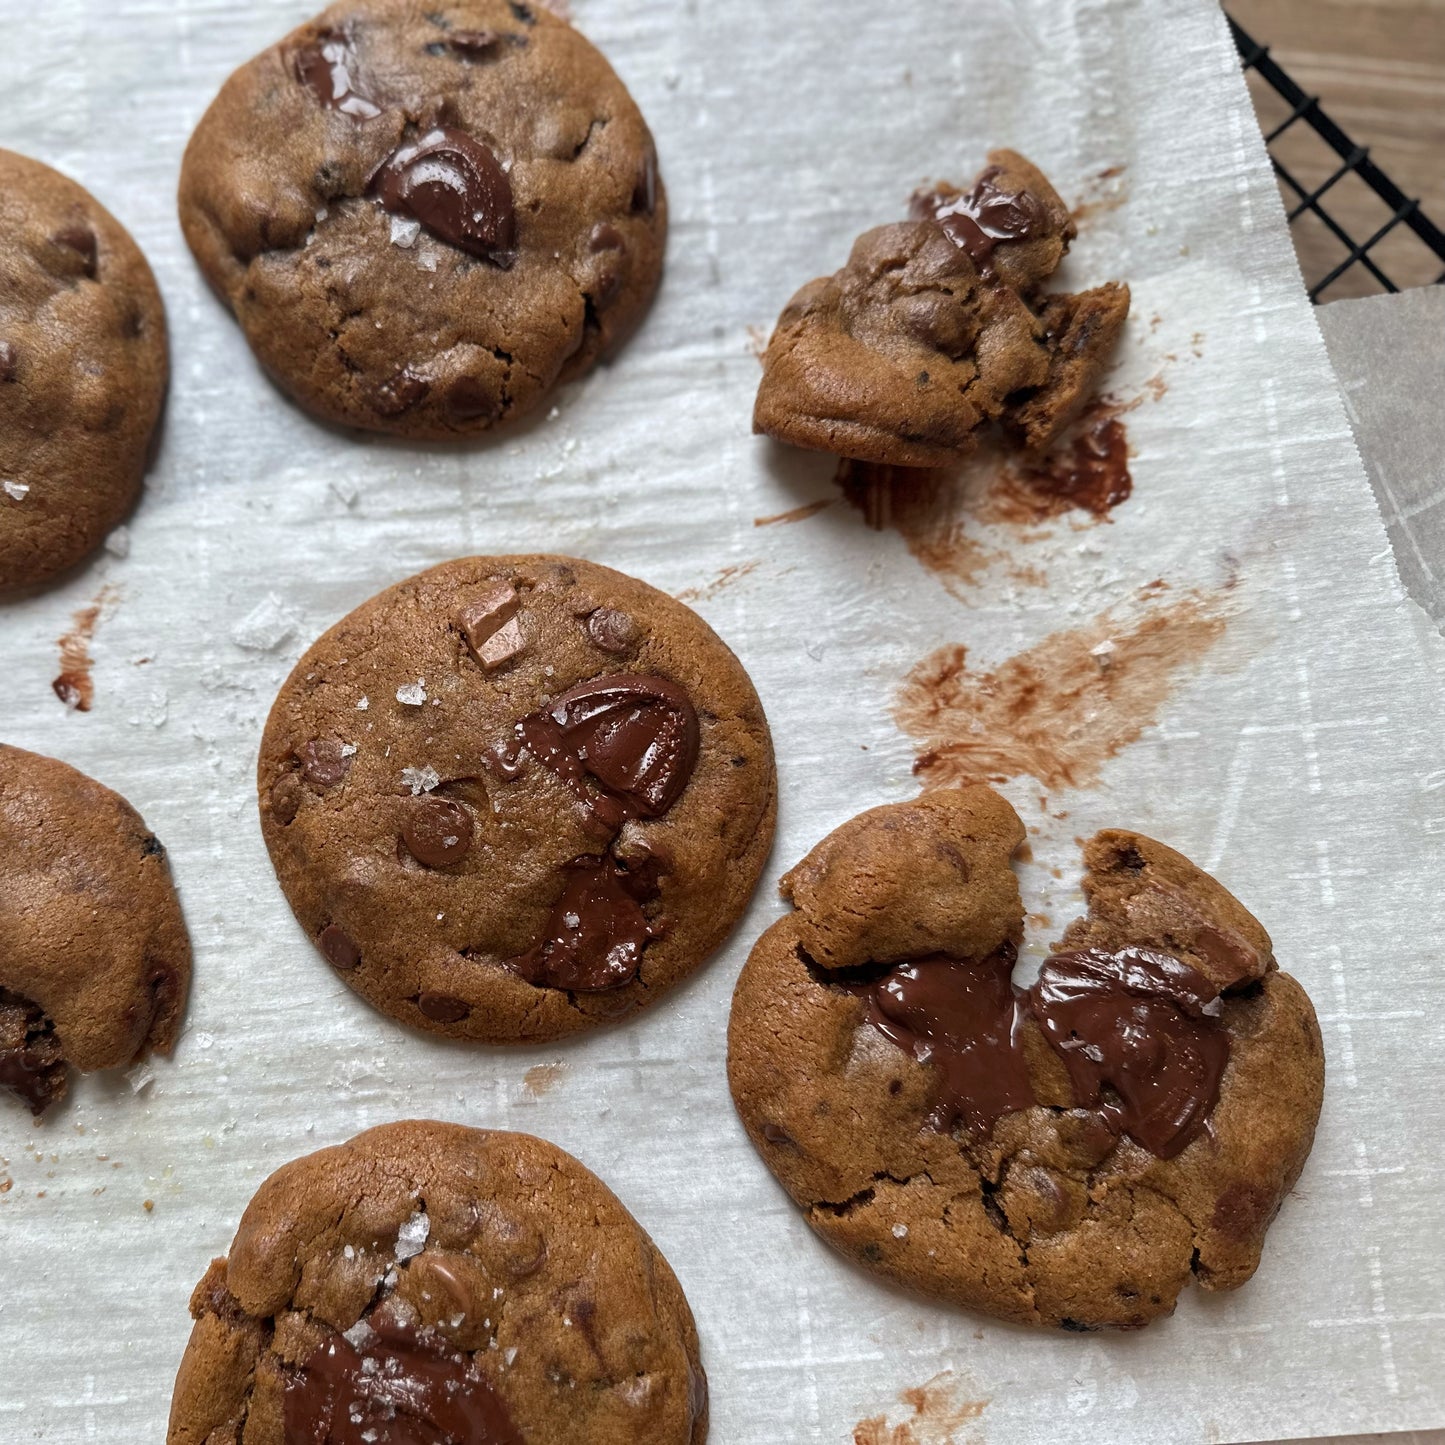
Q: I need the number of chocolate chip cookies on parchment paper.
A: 7